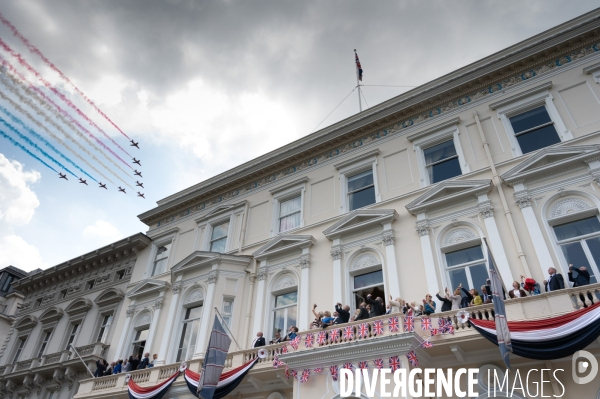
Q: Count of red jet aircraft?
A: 9